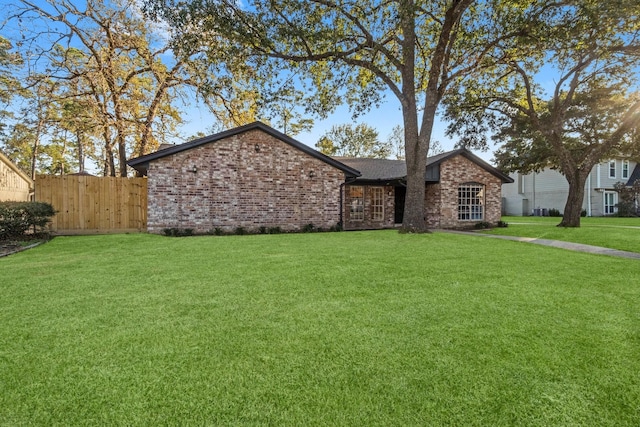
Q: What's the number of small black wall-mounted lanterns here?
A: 3